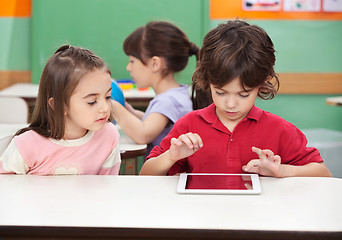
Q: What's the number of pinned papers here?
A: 3